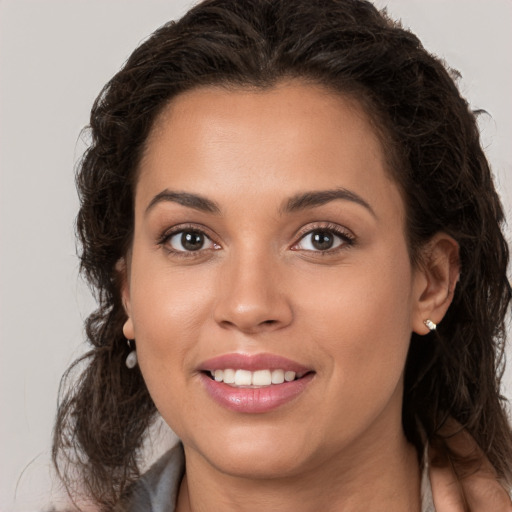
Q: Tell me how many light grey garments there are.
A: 1